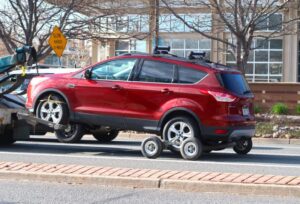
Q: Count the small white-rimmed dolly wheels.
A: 2